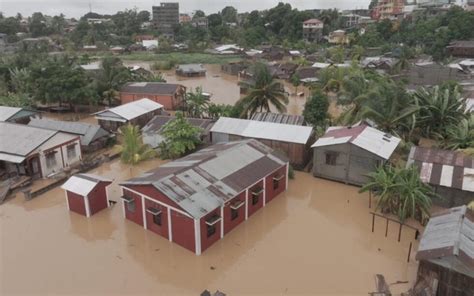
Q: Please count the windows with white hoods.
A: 6